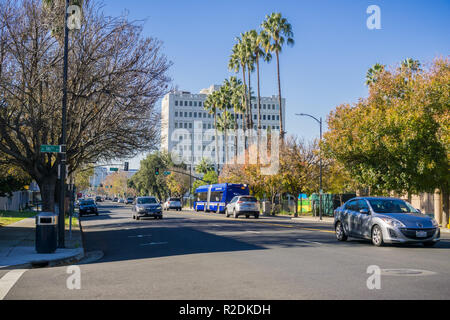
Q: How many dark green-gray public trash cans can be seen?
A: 1